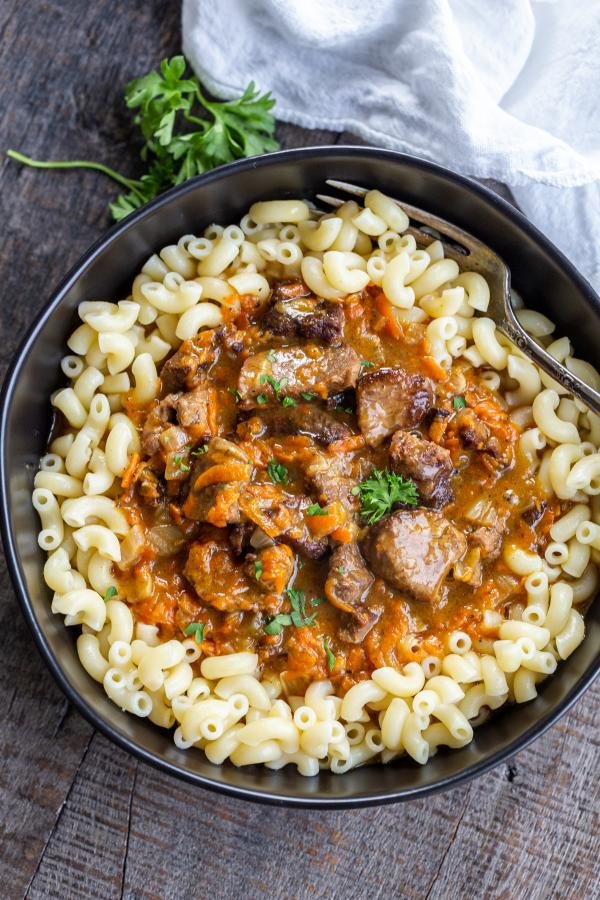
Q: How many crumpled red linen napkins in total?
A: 0